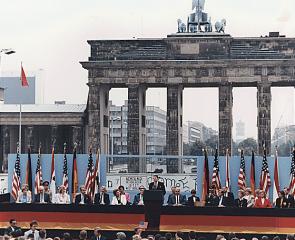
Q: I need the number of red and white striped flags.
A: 8